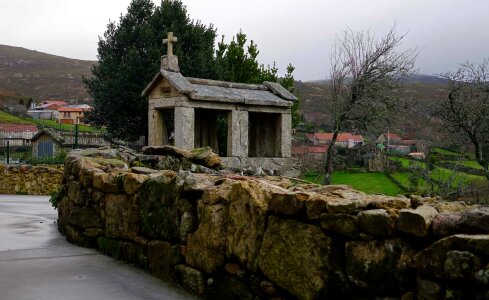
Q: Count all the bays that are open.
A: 3